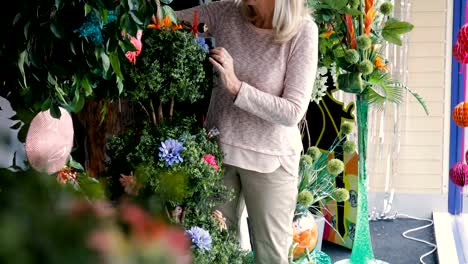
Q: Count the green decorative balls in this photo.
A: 11